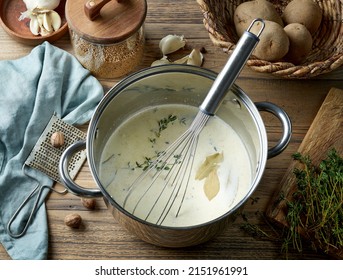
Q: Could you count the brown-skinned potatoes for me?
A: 4